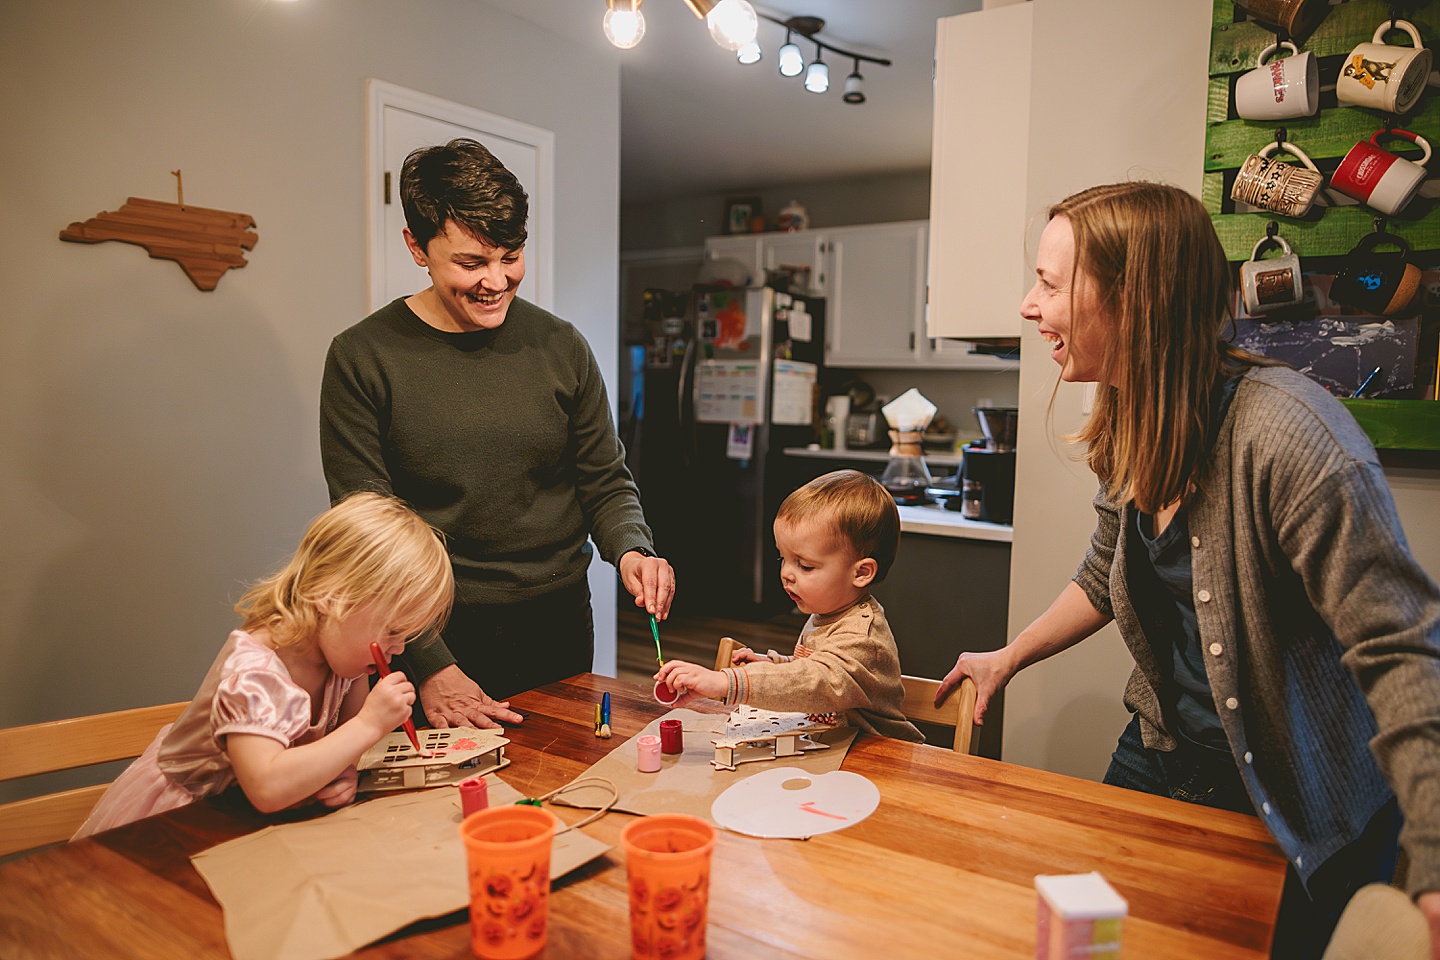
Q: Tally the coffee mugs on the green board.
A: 7